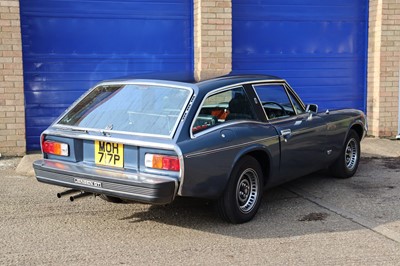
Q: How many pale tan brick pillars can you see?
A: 3